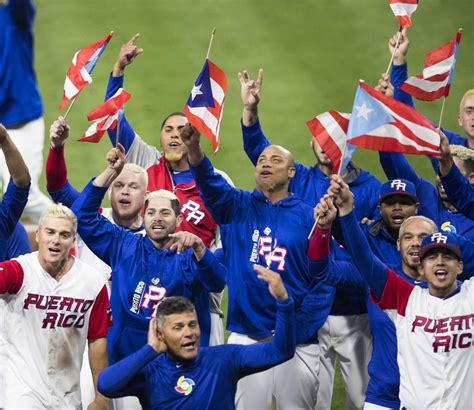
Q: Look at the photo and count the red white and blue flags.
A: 7